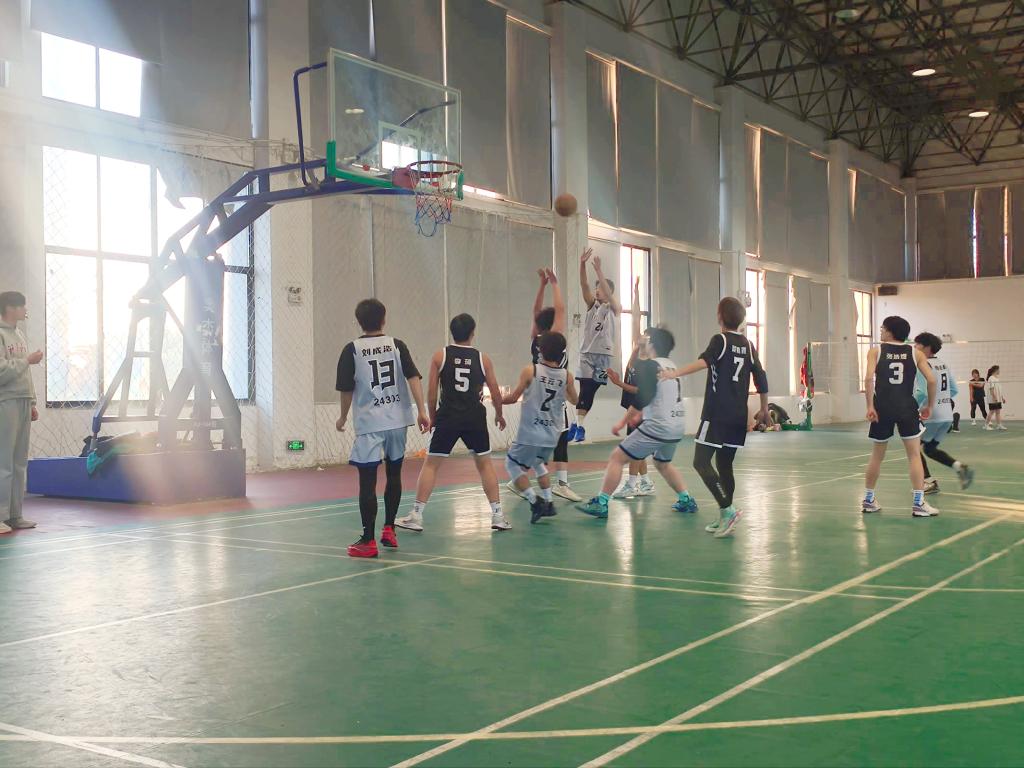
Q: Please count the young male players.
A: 10